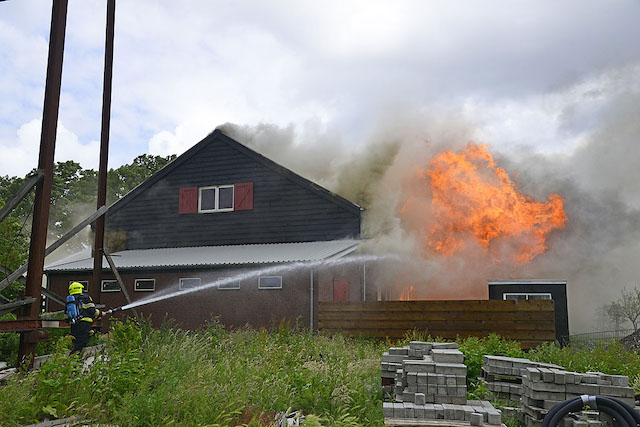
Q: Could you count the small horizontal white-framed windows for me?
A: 6